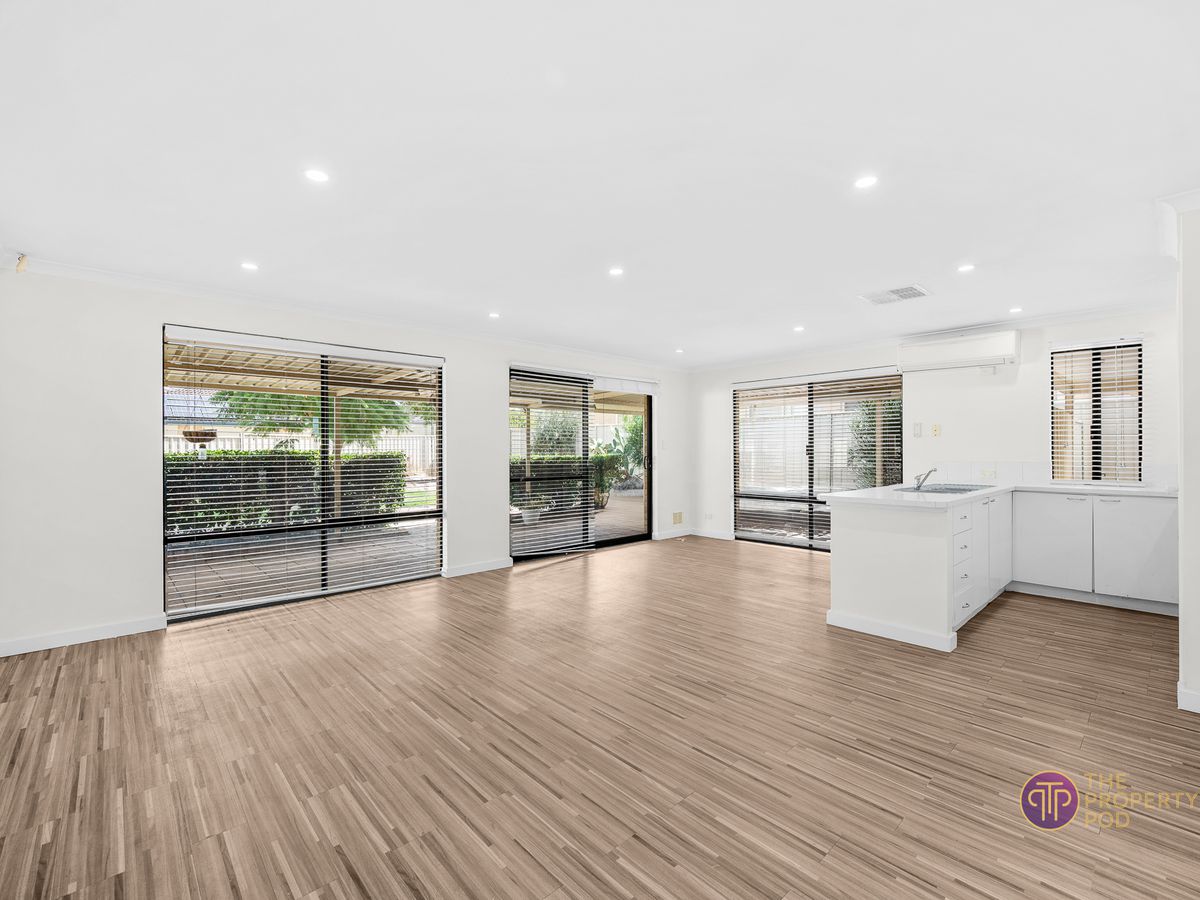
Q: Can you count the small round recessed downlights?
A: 9